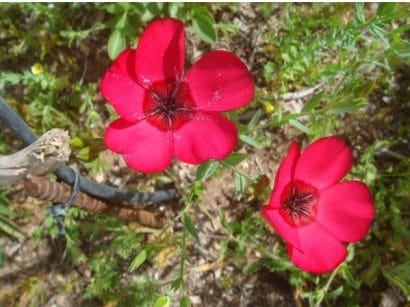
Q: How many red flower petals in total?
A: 10